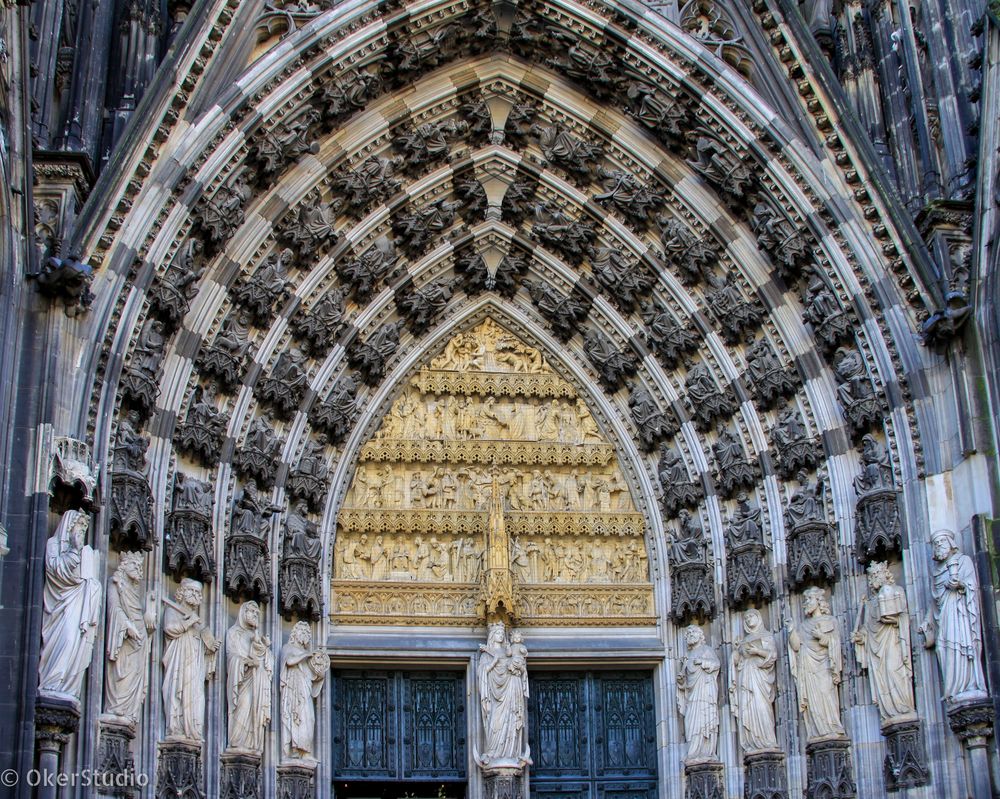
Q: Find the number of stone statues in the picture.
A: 11